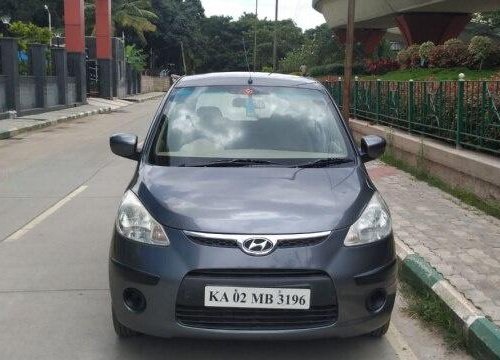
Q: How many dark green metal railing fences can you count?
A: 1